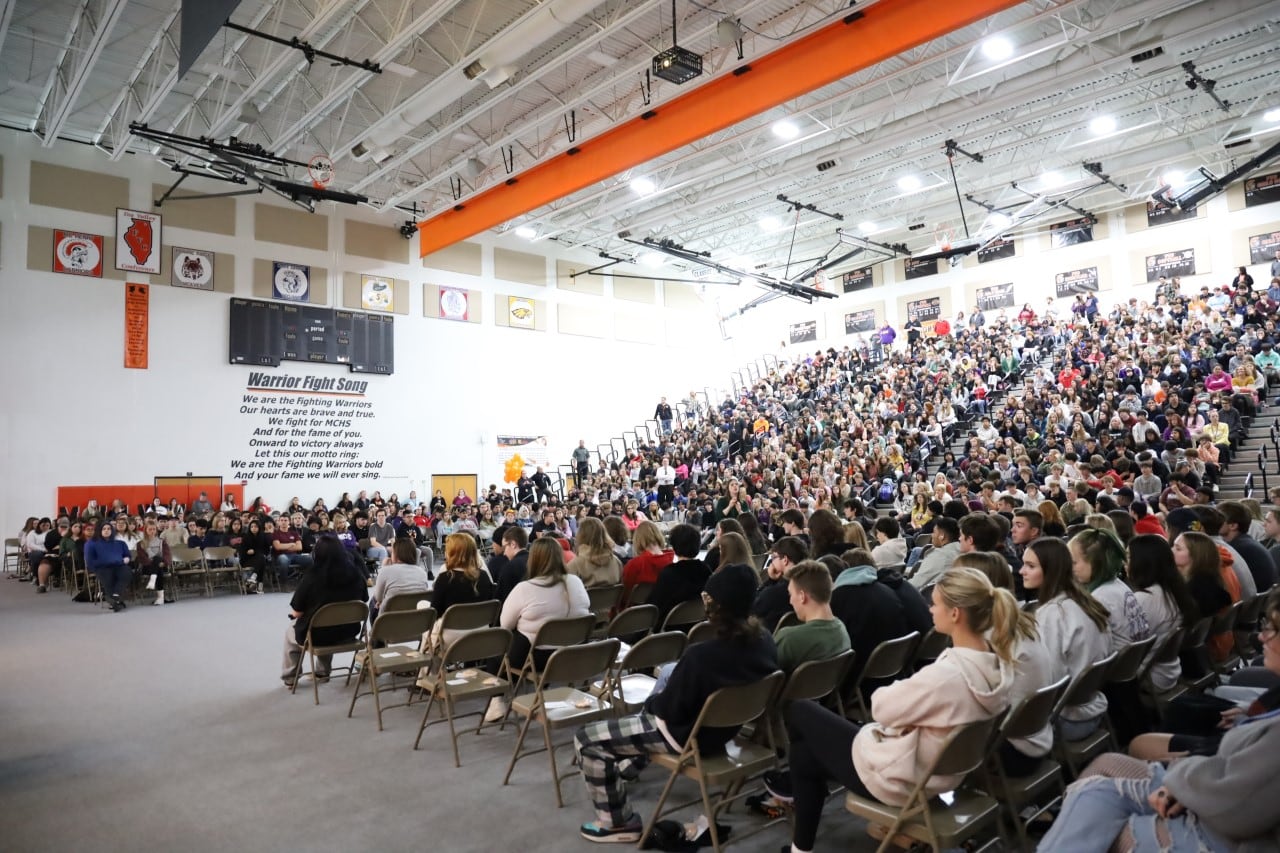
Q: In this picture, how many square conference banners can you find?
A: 6